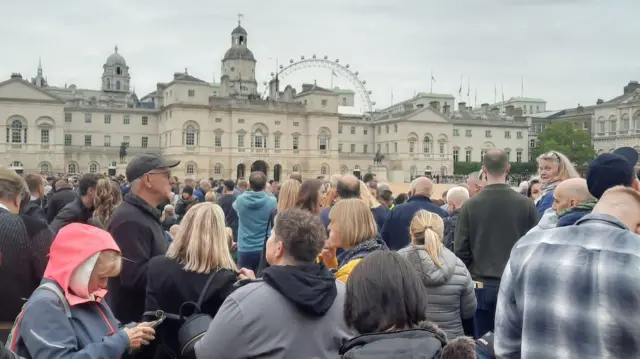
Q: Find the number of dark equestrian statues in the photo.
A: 2